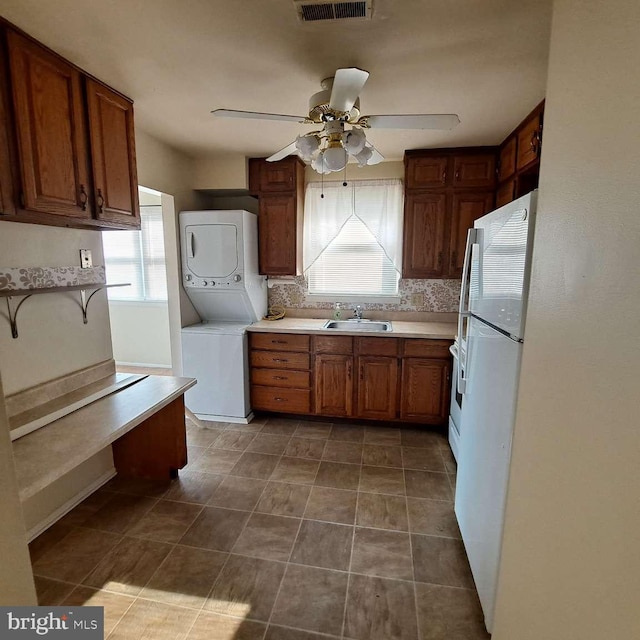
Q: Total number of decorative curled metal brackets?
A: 2